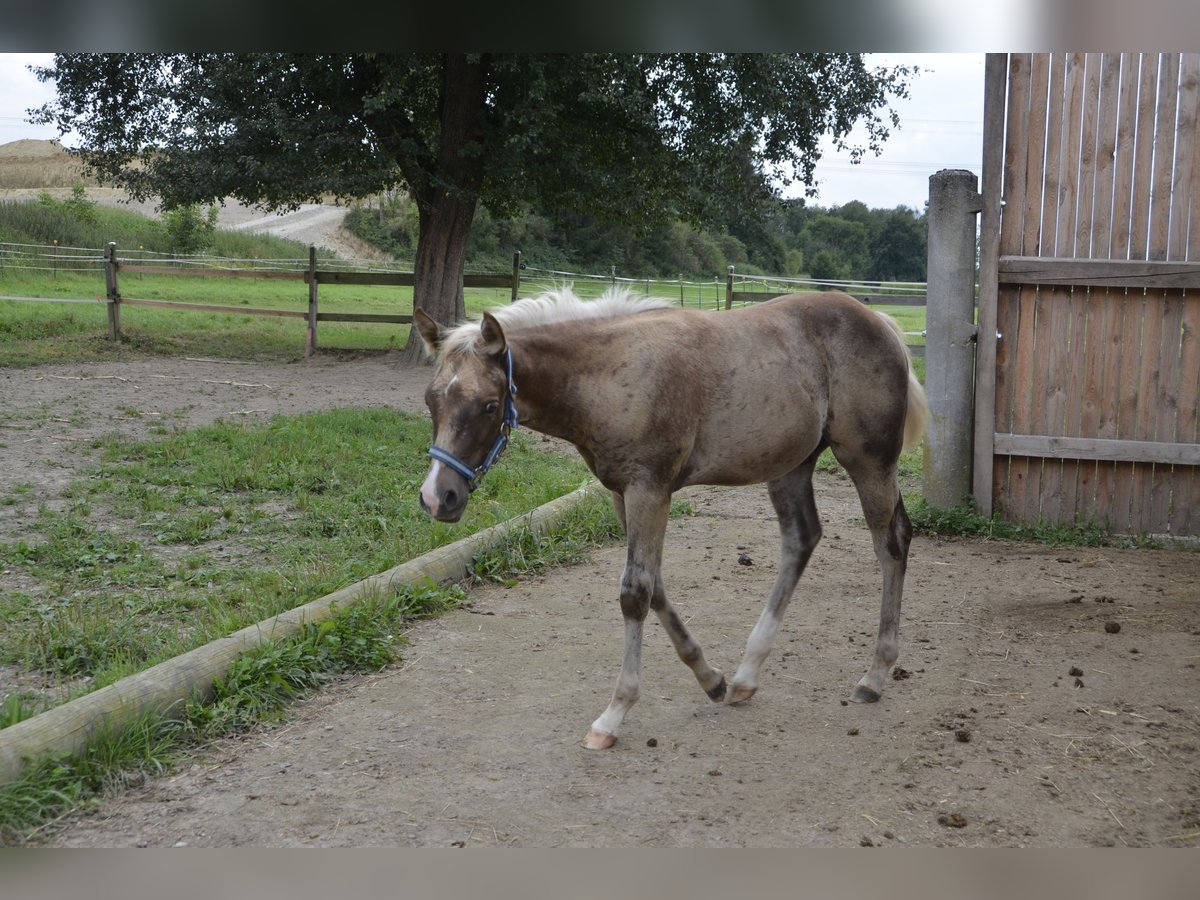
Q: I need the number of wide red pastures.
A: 0